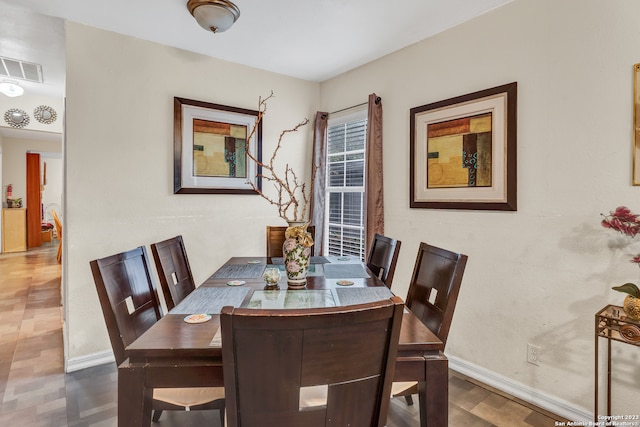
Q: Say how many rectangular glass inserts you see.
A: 2